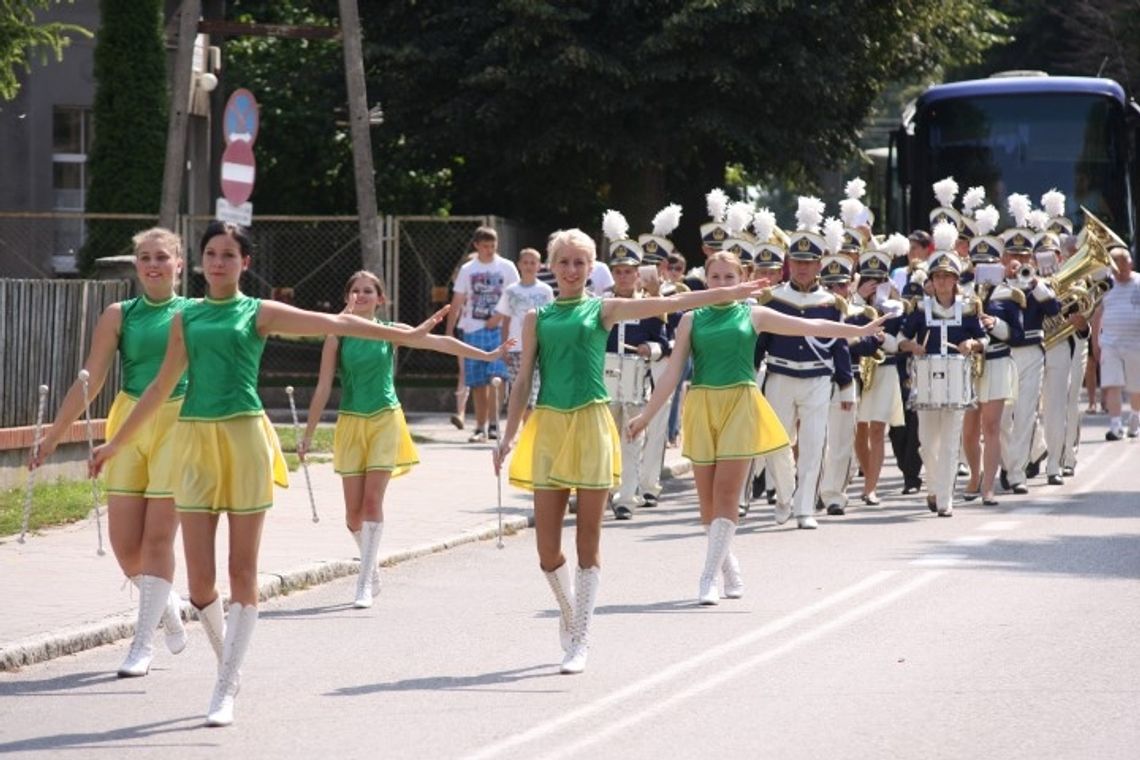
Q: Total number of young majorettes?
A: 5